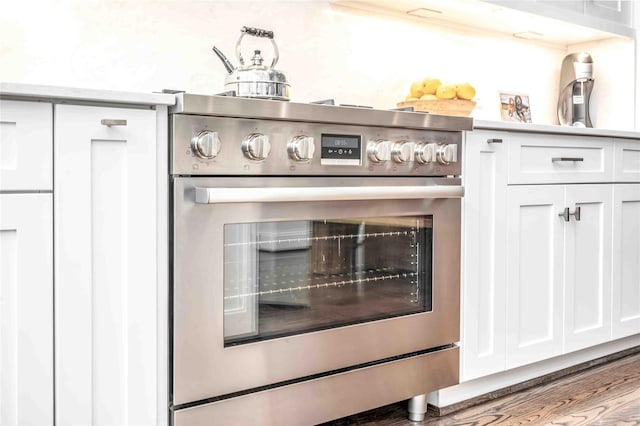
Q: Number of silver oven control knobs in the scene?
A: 7